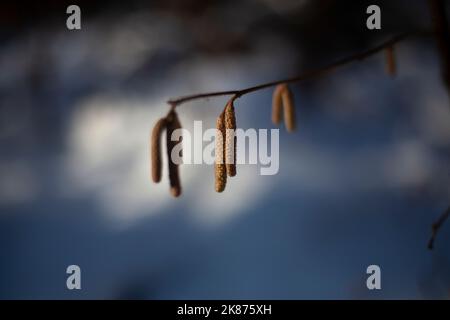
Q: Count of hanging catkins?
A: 7